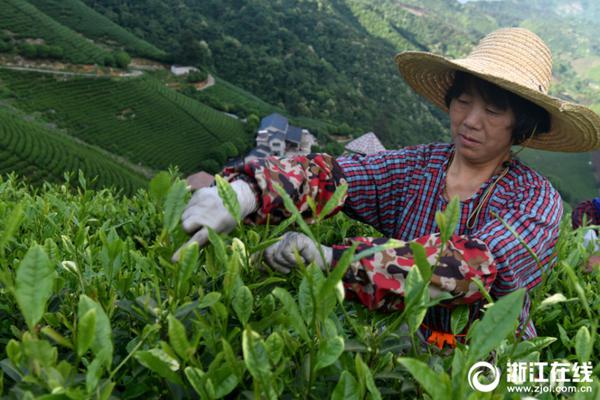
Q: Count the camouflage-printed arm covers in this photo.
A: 2